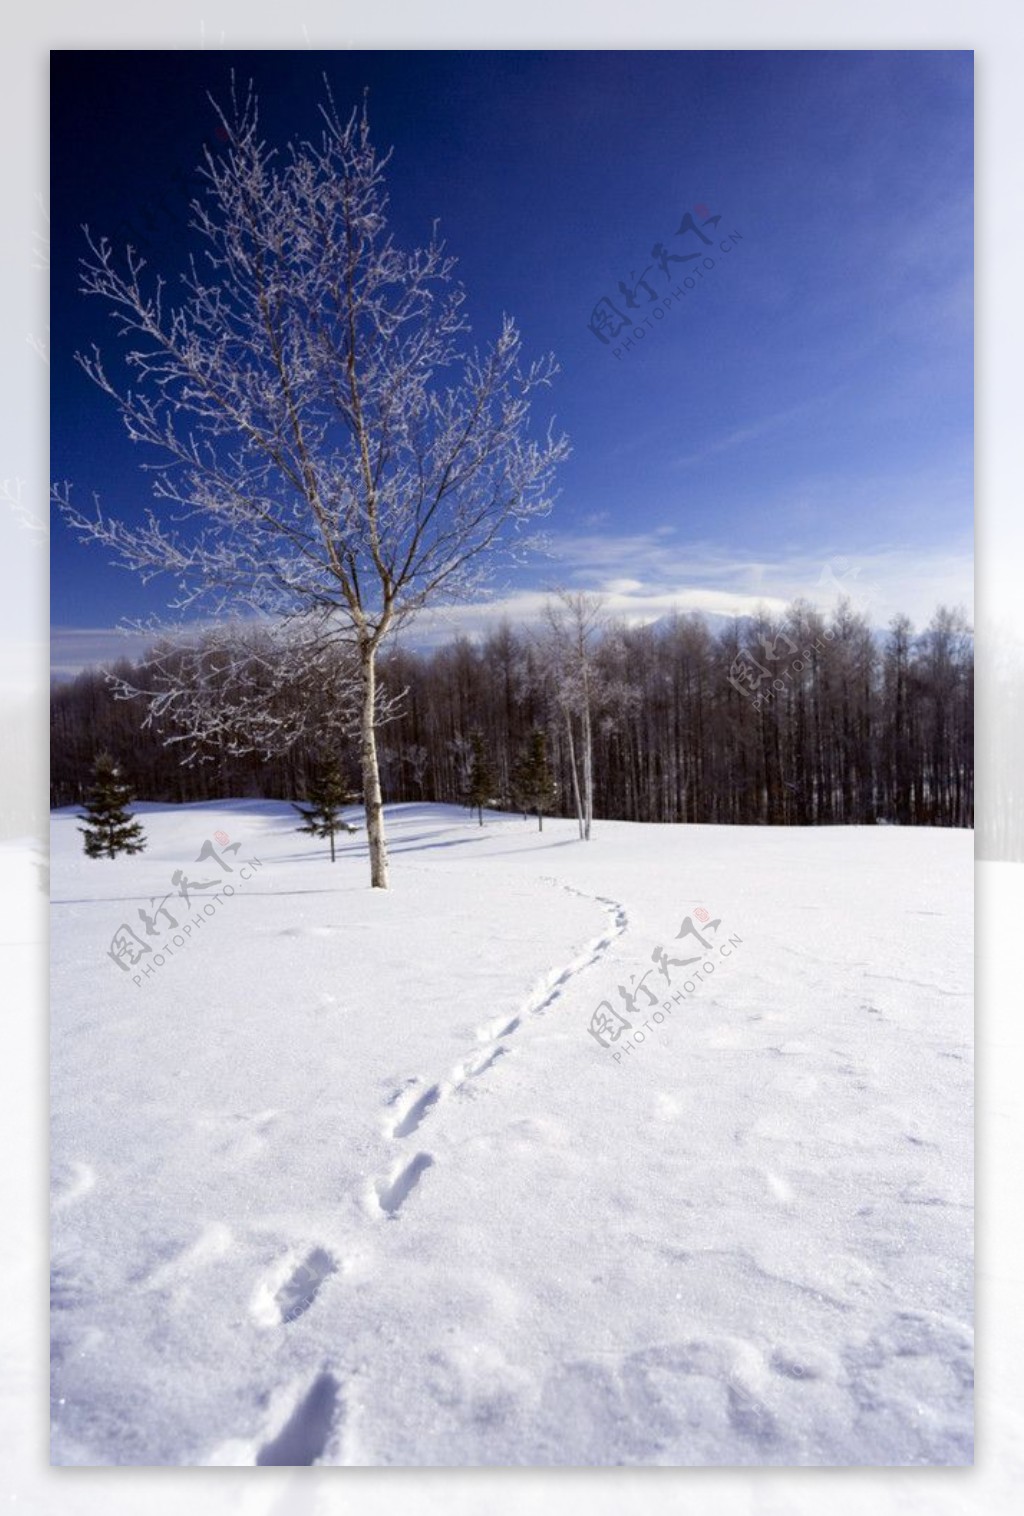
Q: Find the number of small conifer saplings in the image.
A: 4